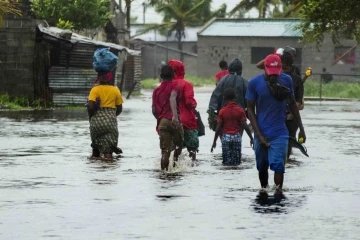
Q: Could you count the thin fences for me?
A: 1